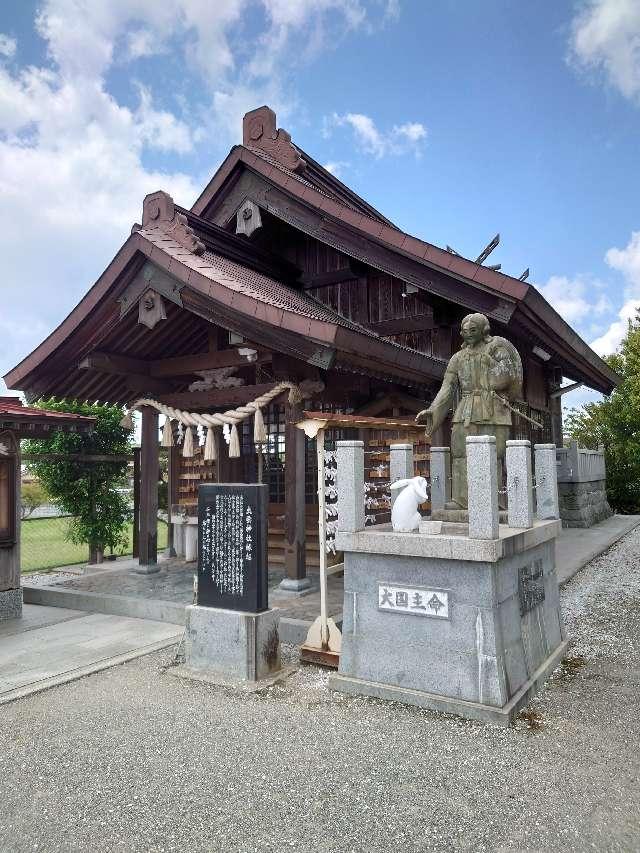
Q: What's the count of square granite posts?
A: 6